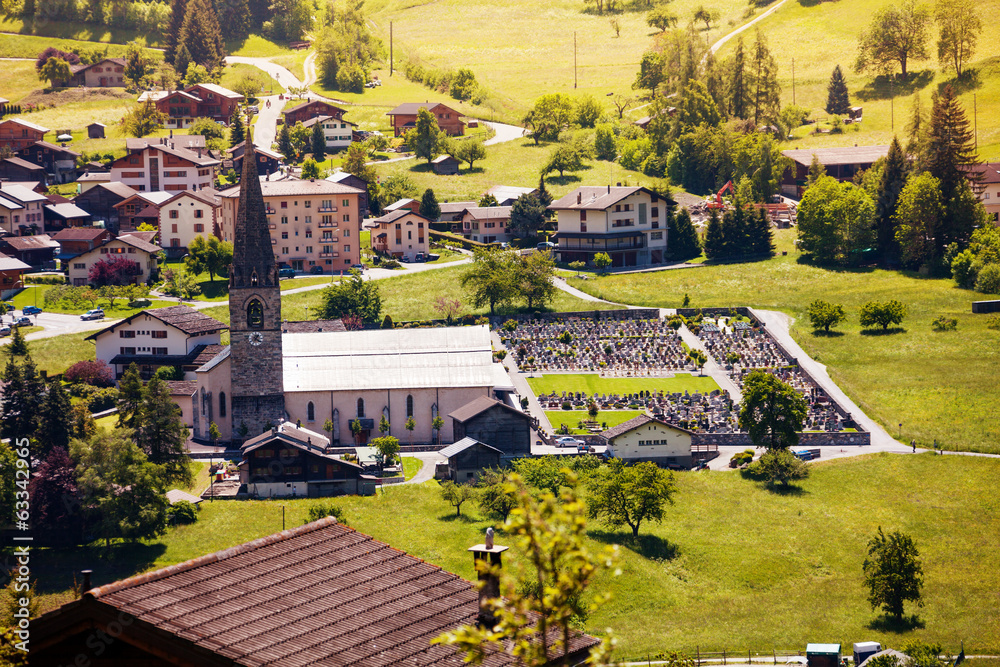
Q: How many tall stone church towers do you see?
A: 1